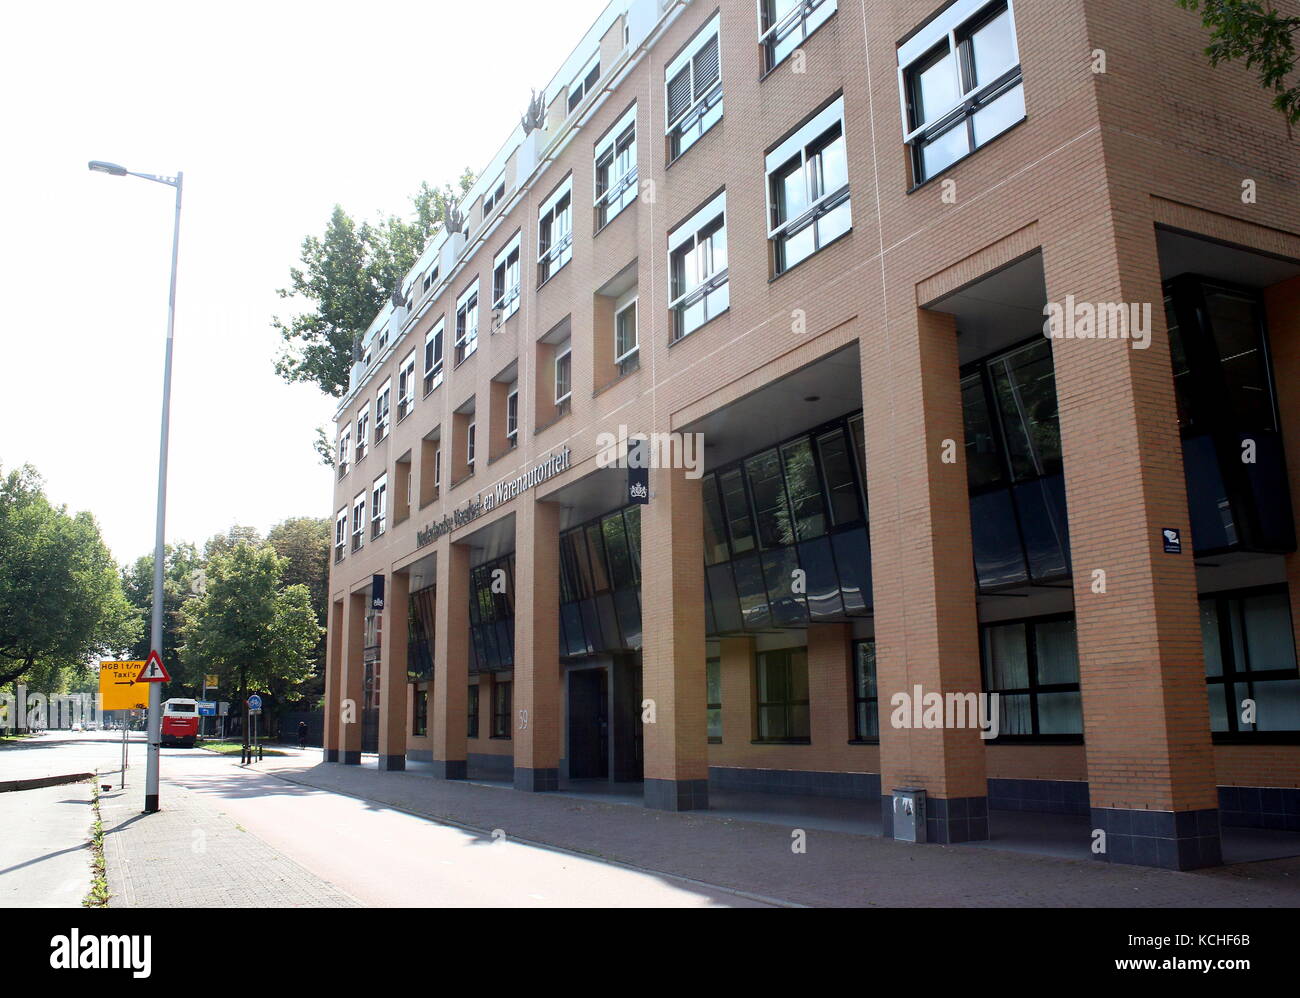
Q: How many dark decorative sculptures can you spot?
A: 4